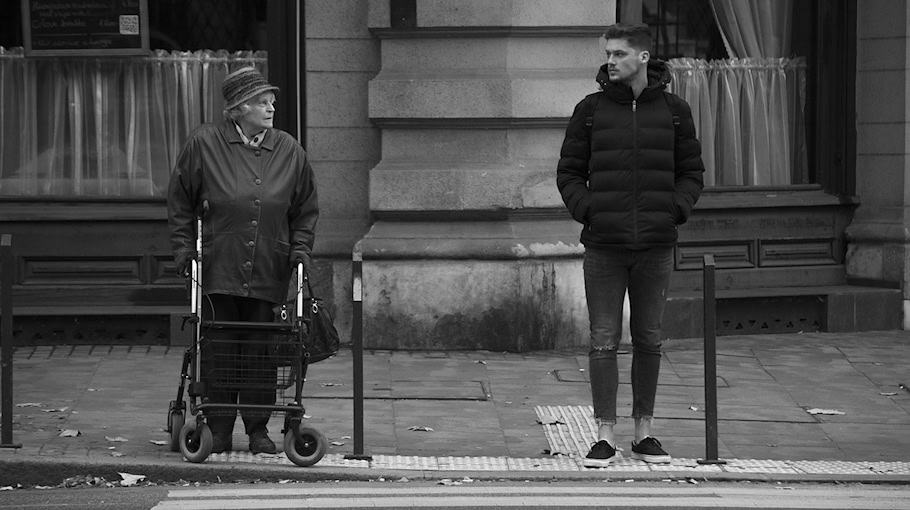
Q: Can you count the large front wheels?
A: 2